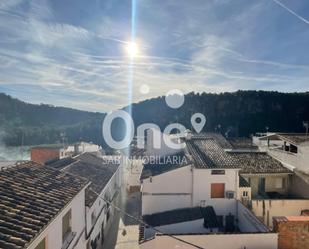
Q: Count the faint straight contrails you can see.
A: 1